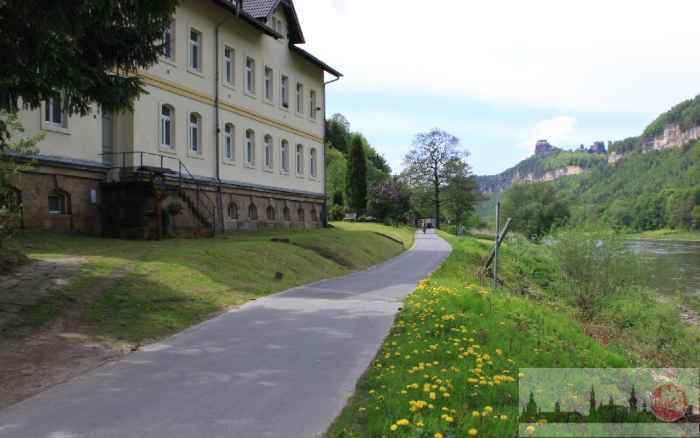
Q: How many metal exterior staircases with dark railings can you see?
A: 1